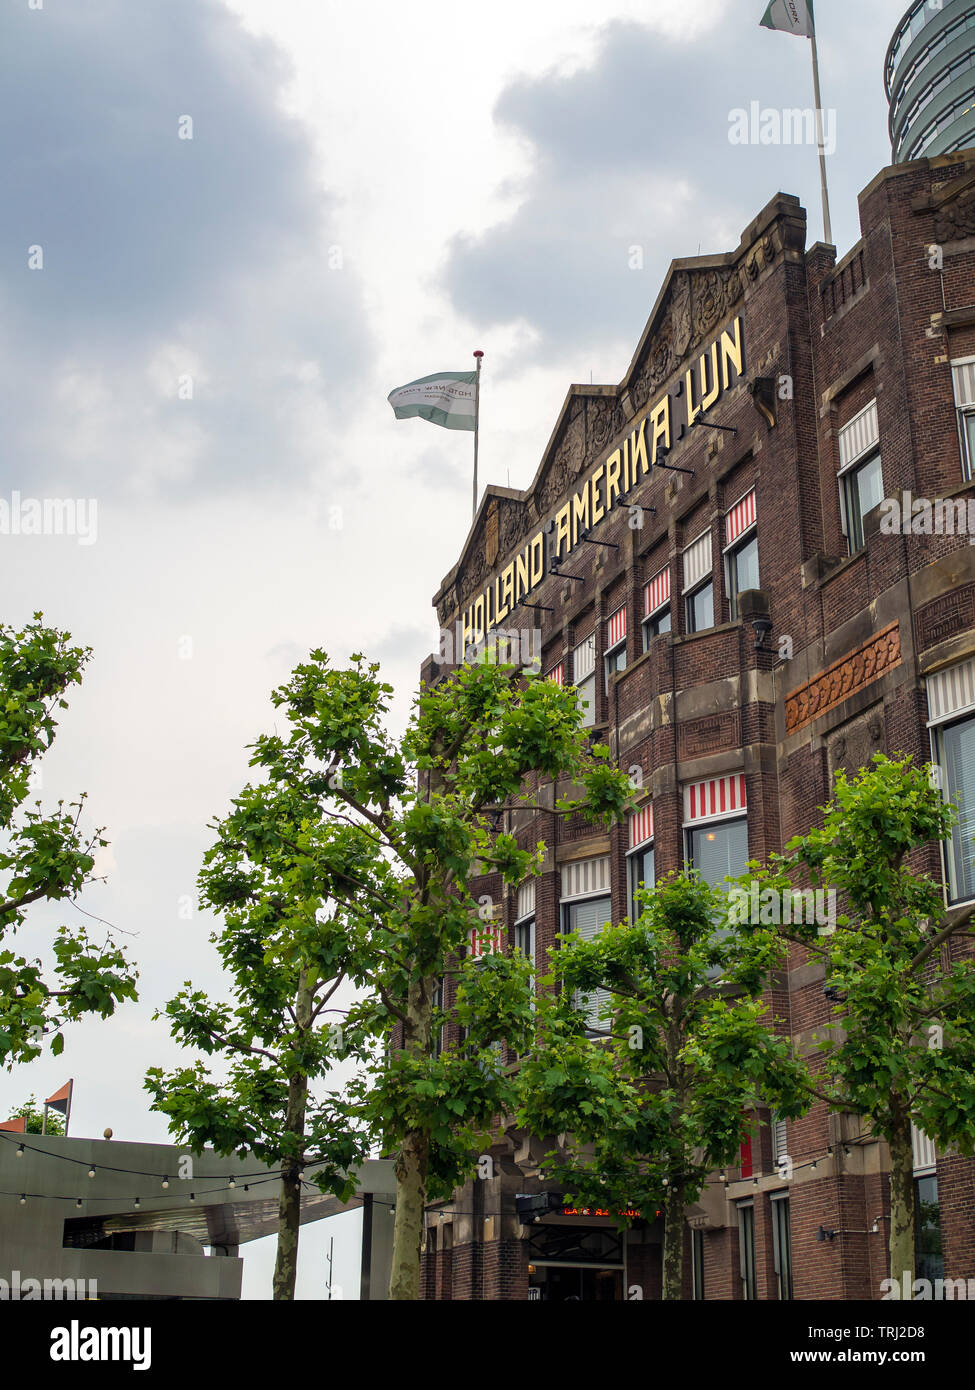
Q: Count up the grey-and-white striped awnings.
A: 8